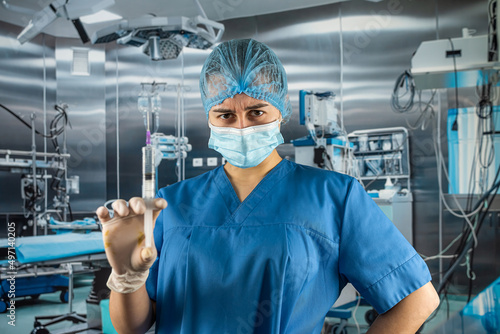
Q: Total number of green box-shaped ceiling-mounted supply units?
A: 0